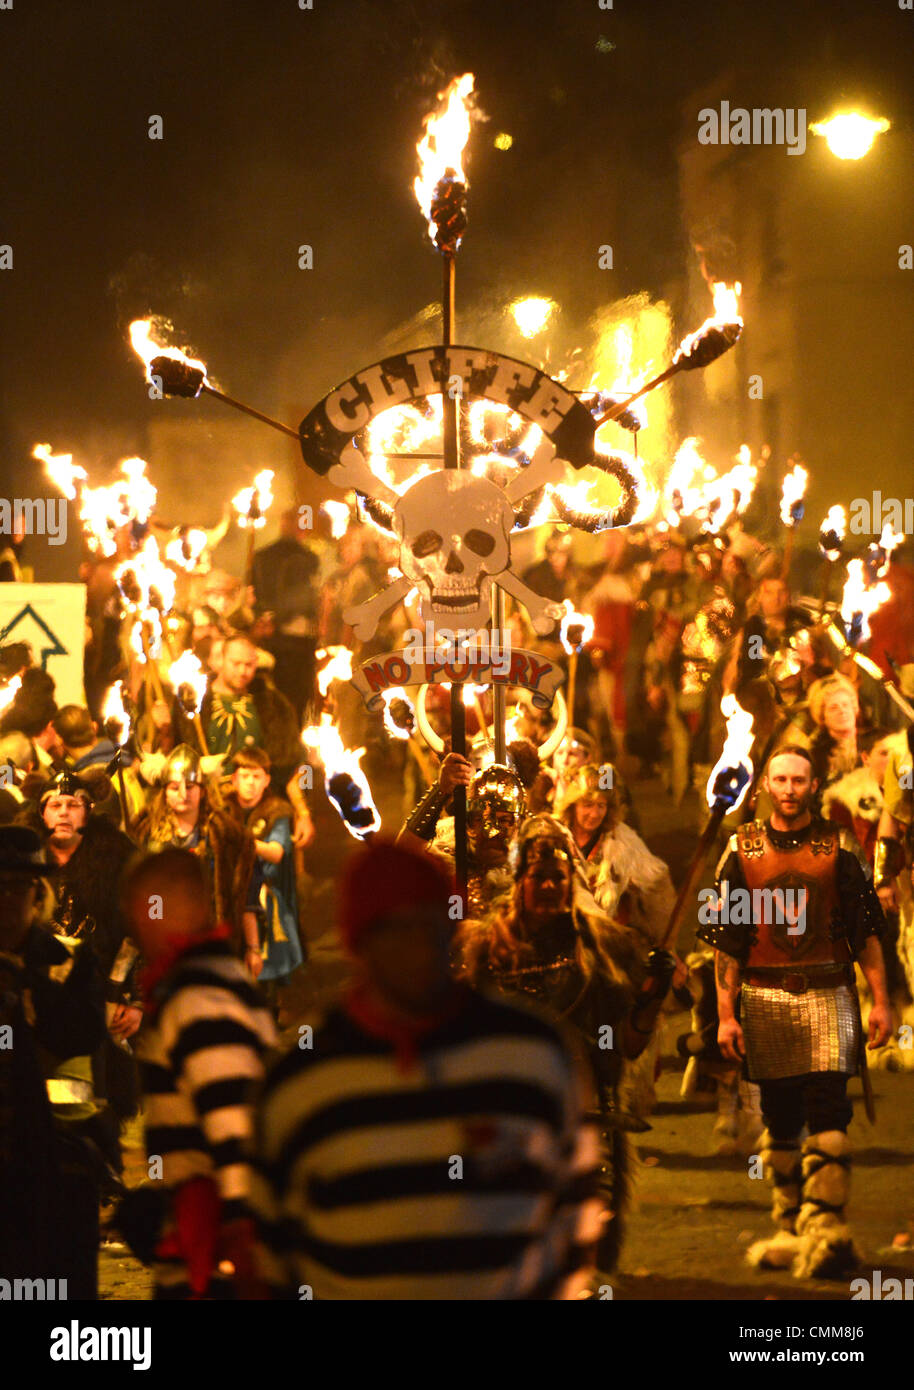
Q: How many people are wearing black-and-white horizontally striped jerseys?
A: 2